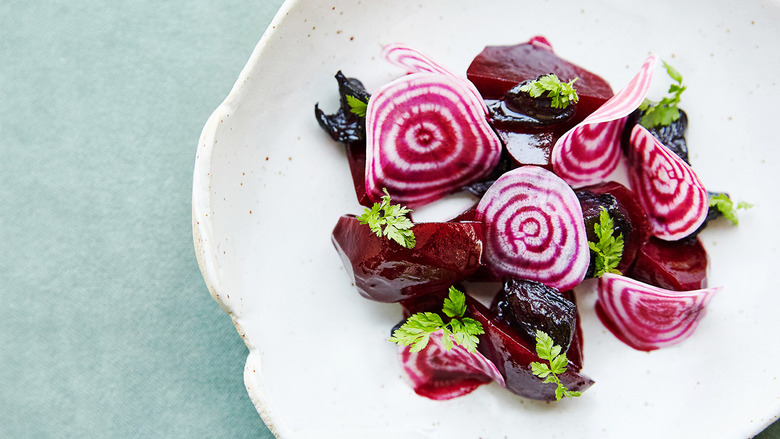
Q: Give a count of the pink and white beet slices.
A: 7